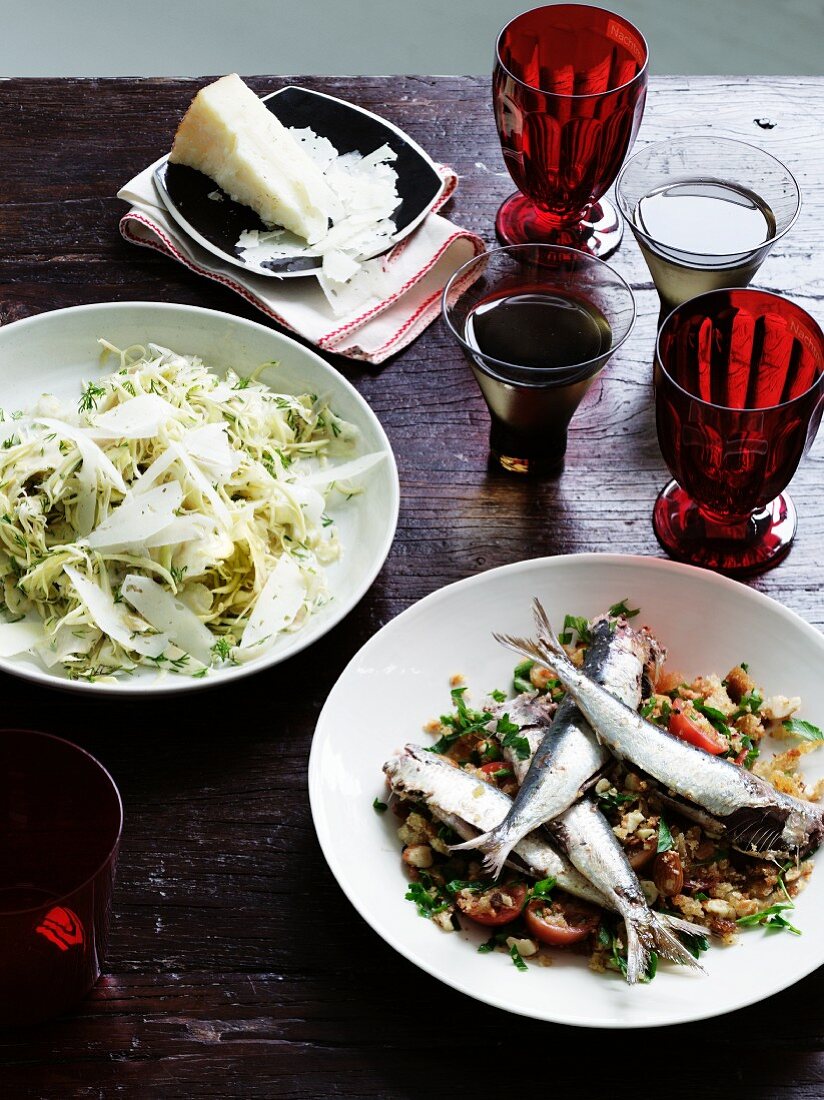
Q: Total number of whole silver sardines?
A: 4